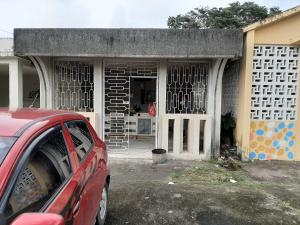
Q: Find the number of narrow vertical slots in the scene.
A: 3